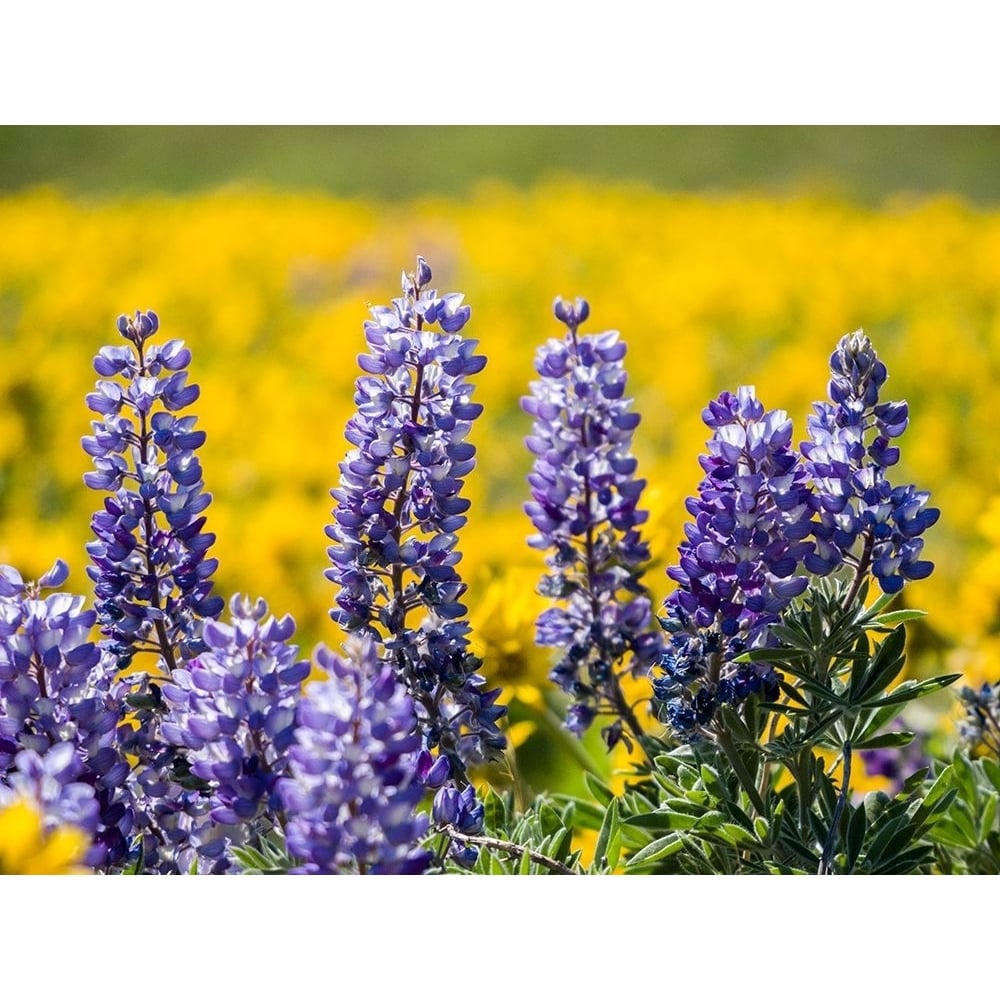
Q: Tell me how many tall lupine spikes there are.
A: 5